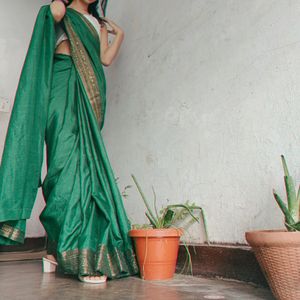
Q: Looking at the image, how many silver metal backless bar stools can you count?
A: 0